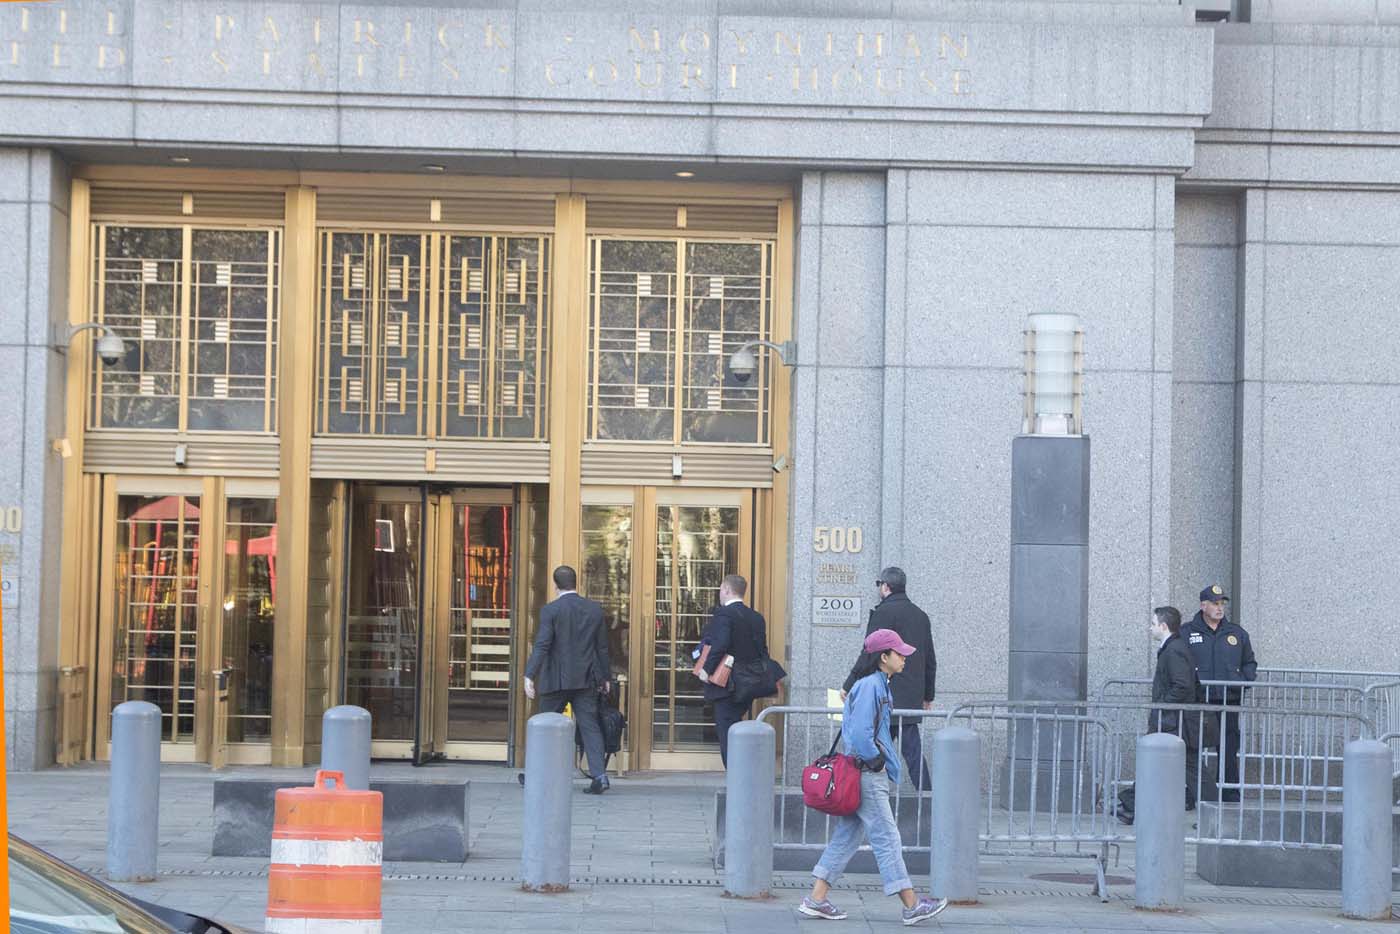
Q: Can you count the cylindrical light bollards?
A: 7